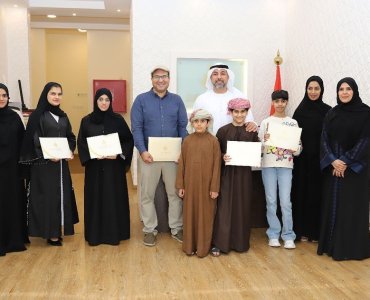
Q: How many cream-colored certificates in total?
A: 5